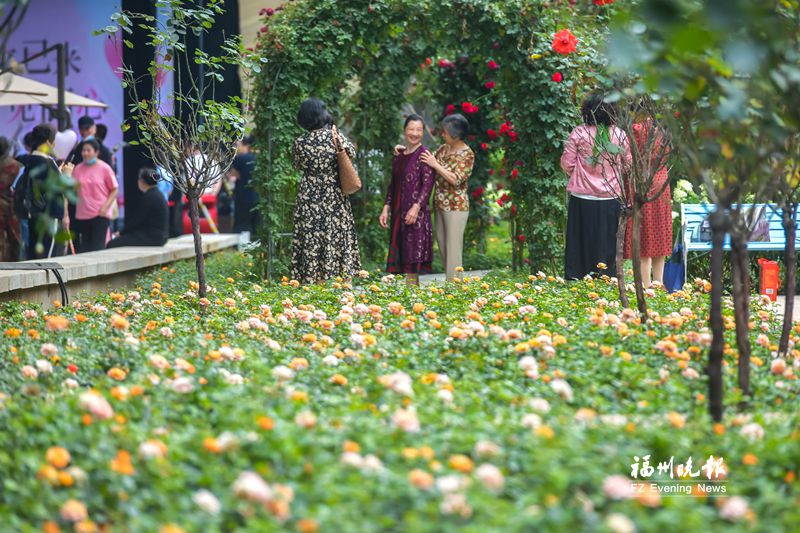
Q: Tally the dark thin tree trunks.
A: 6